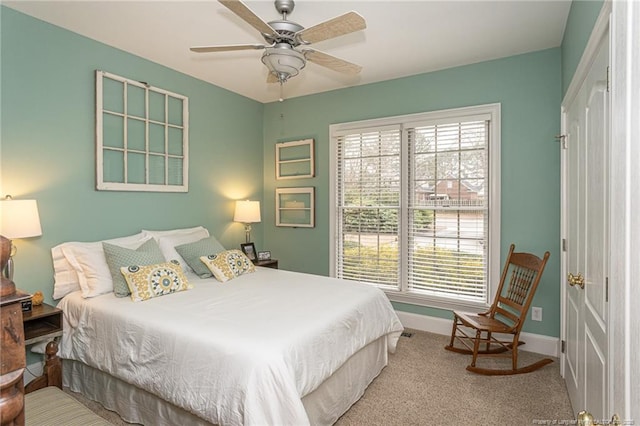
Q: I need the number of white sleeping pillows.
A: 4